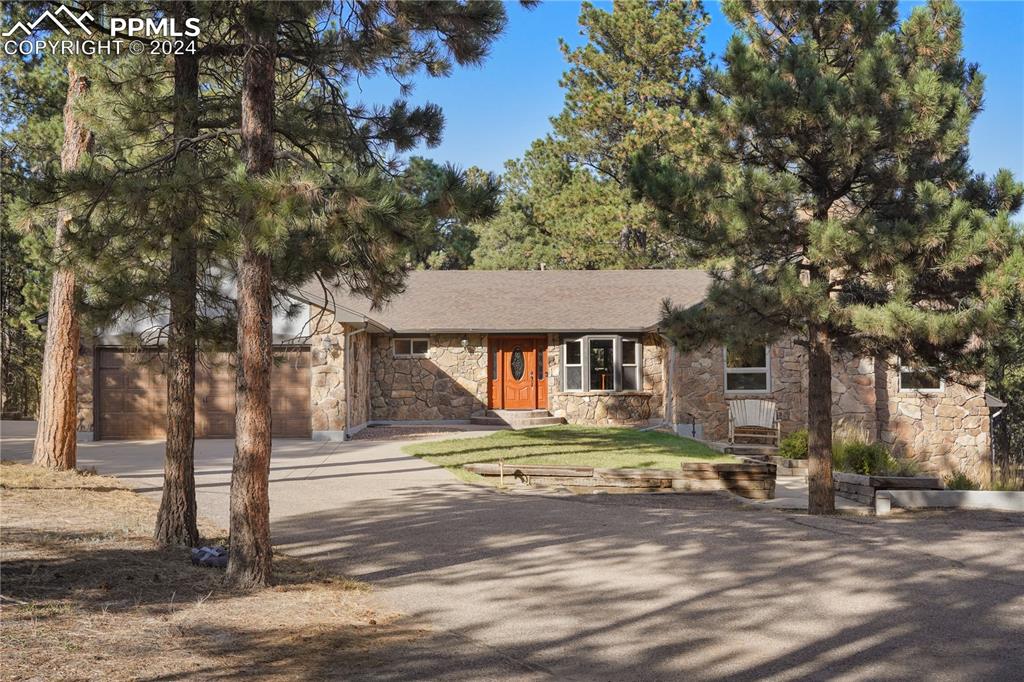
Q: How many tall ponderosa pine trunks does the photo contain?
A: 4